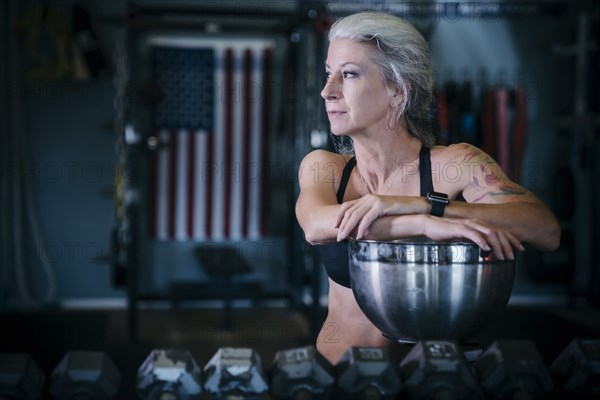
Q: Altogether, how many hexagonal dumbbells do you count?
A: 9